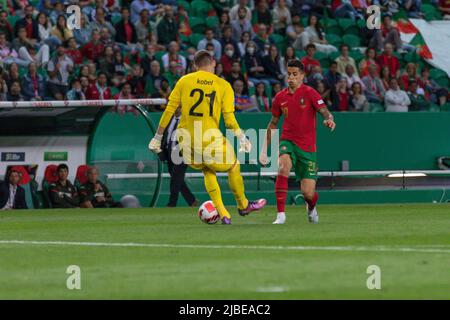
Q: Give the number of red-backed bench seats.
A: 3